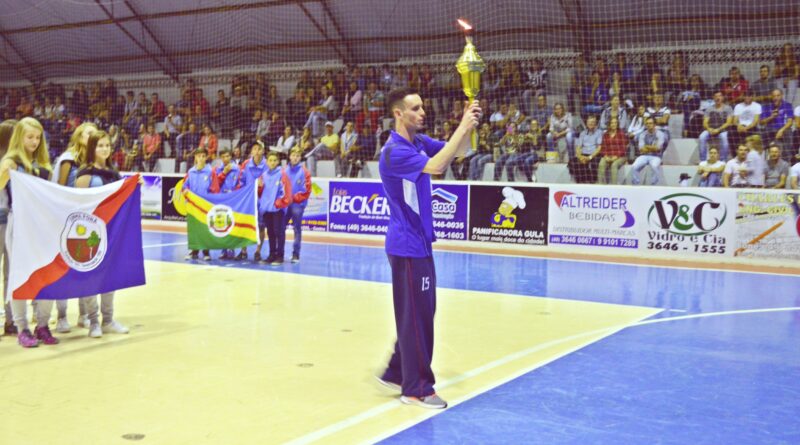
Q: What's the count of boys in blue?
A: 5